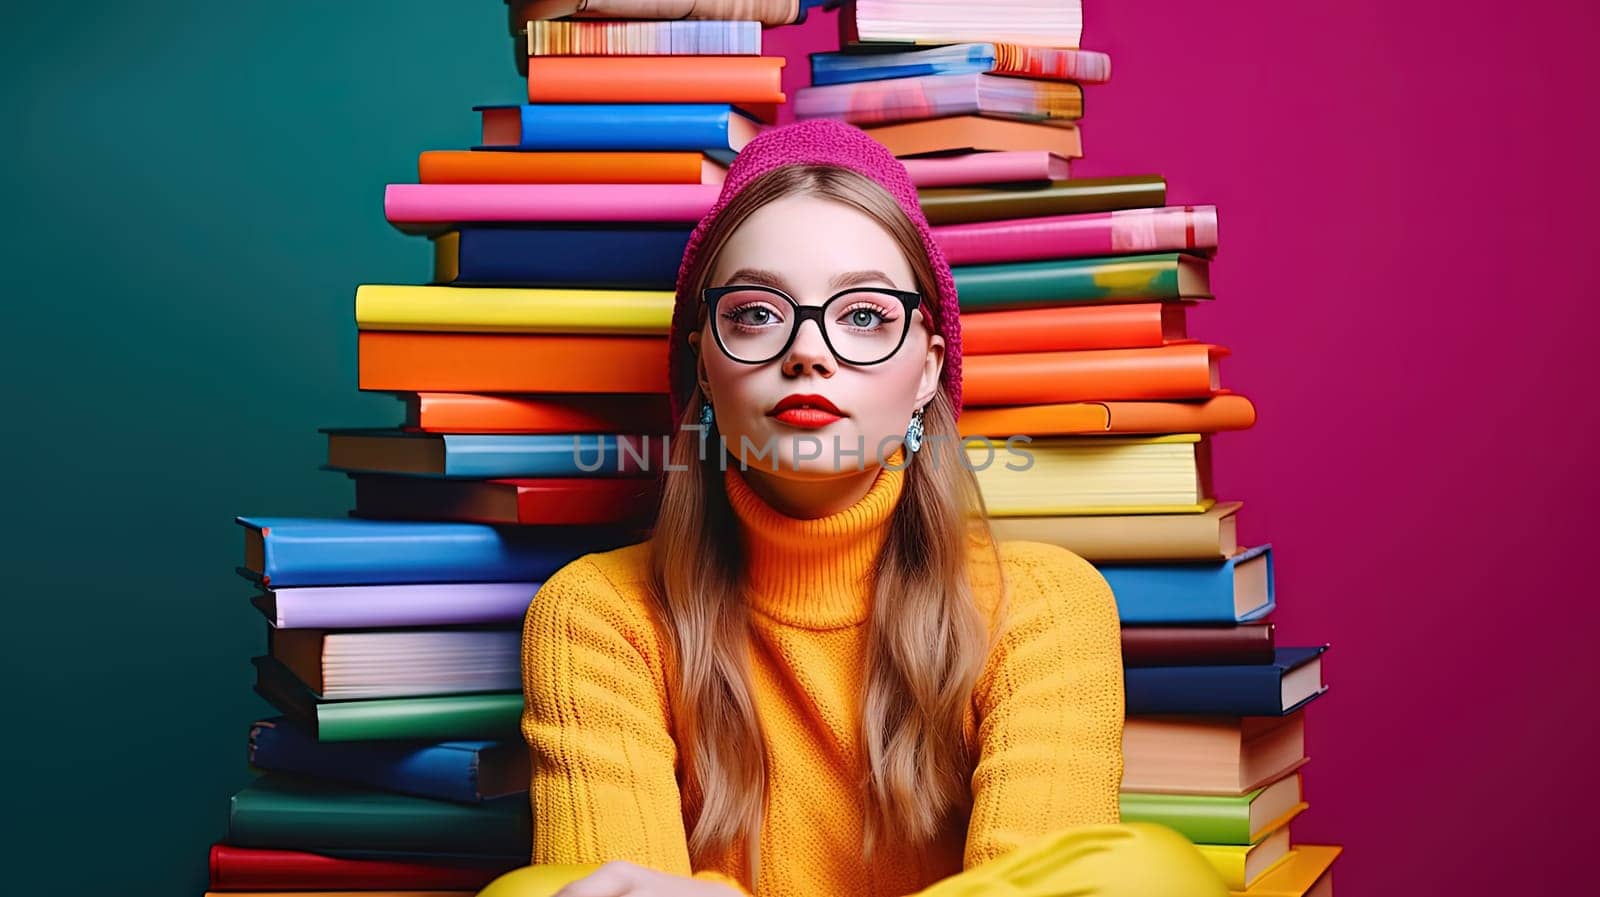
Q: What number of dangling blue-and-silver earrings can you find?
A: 2